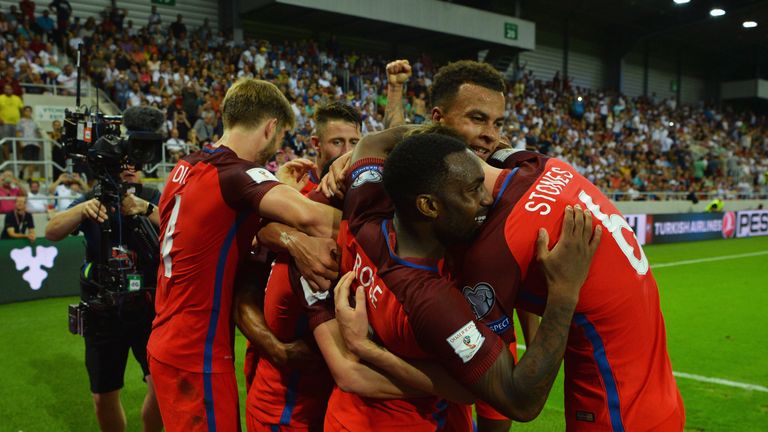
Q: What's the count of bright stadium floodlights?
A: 3